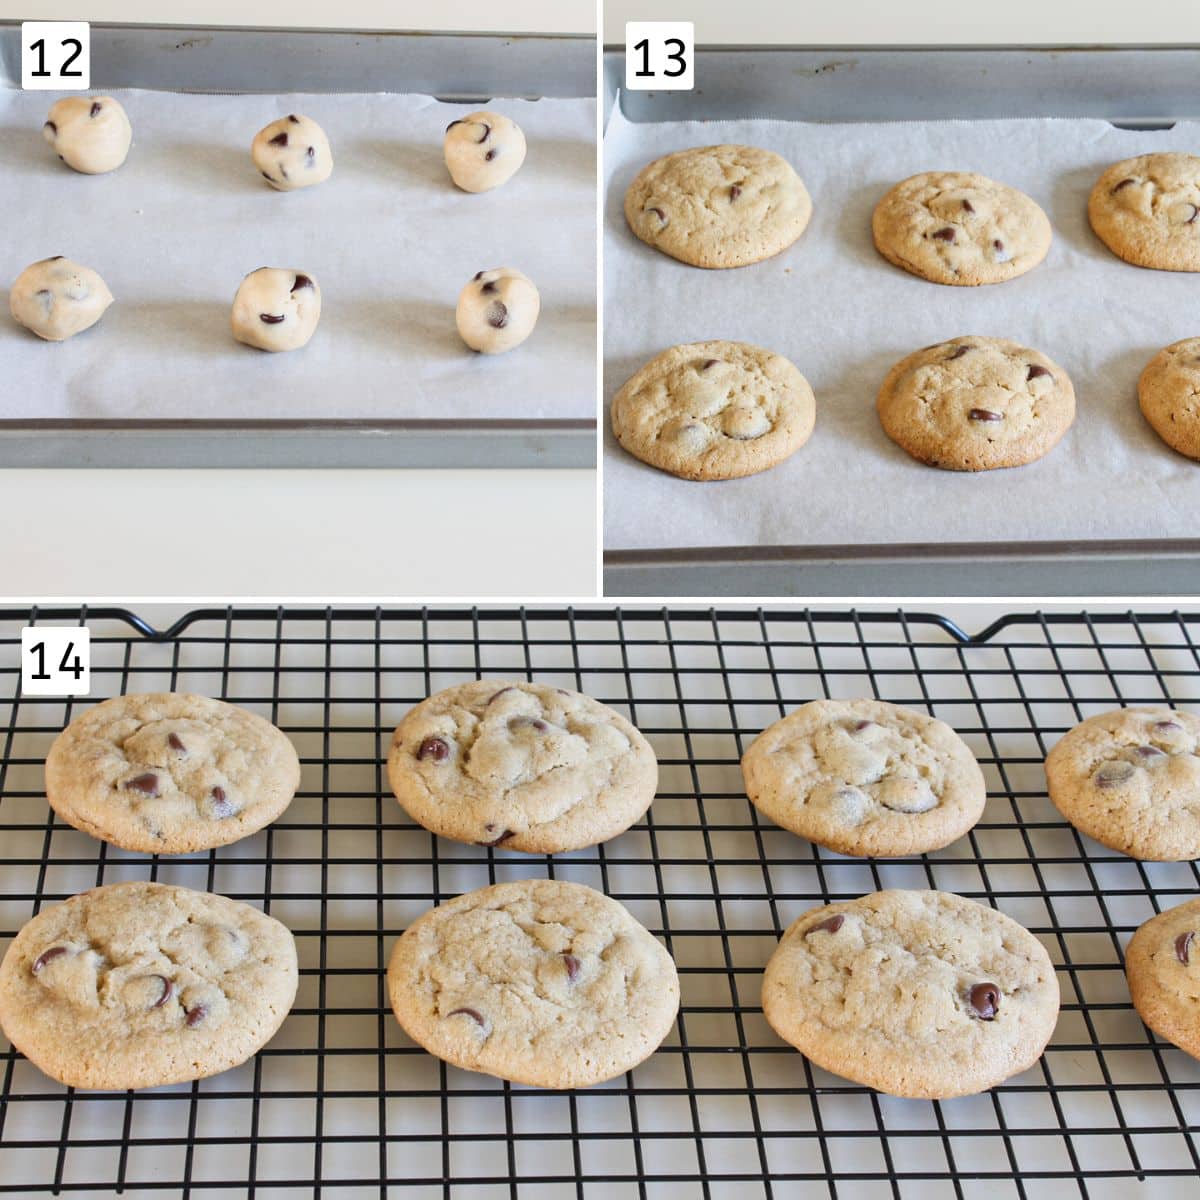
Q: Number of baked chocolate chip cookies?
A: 14